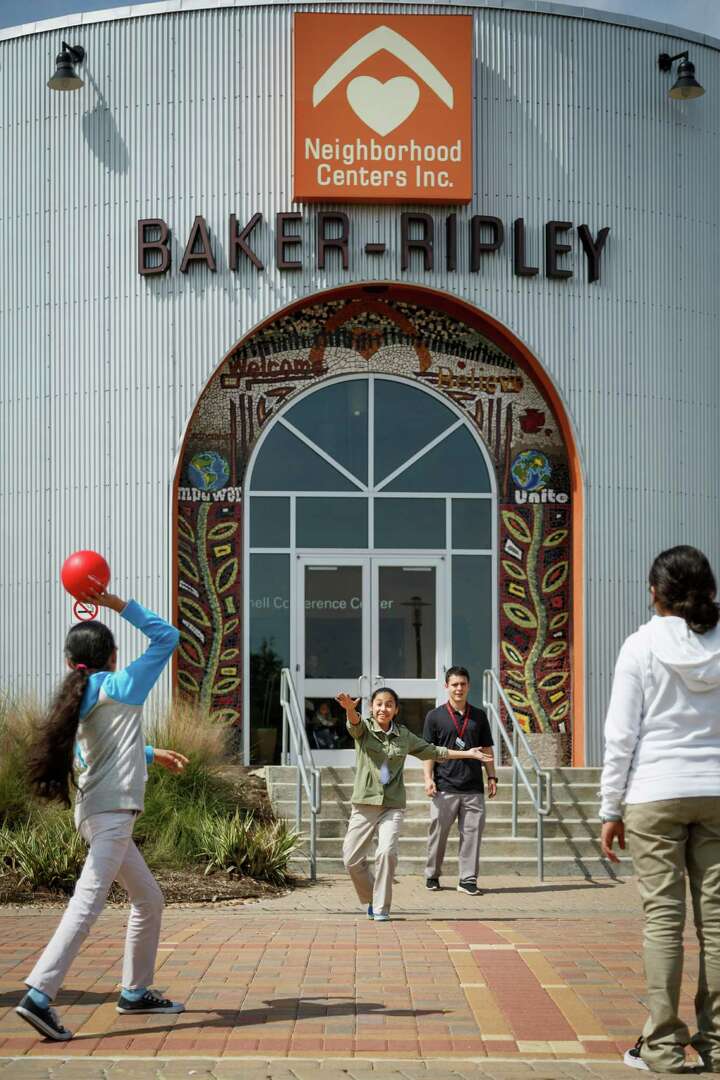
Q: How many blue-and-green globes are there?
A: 2